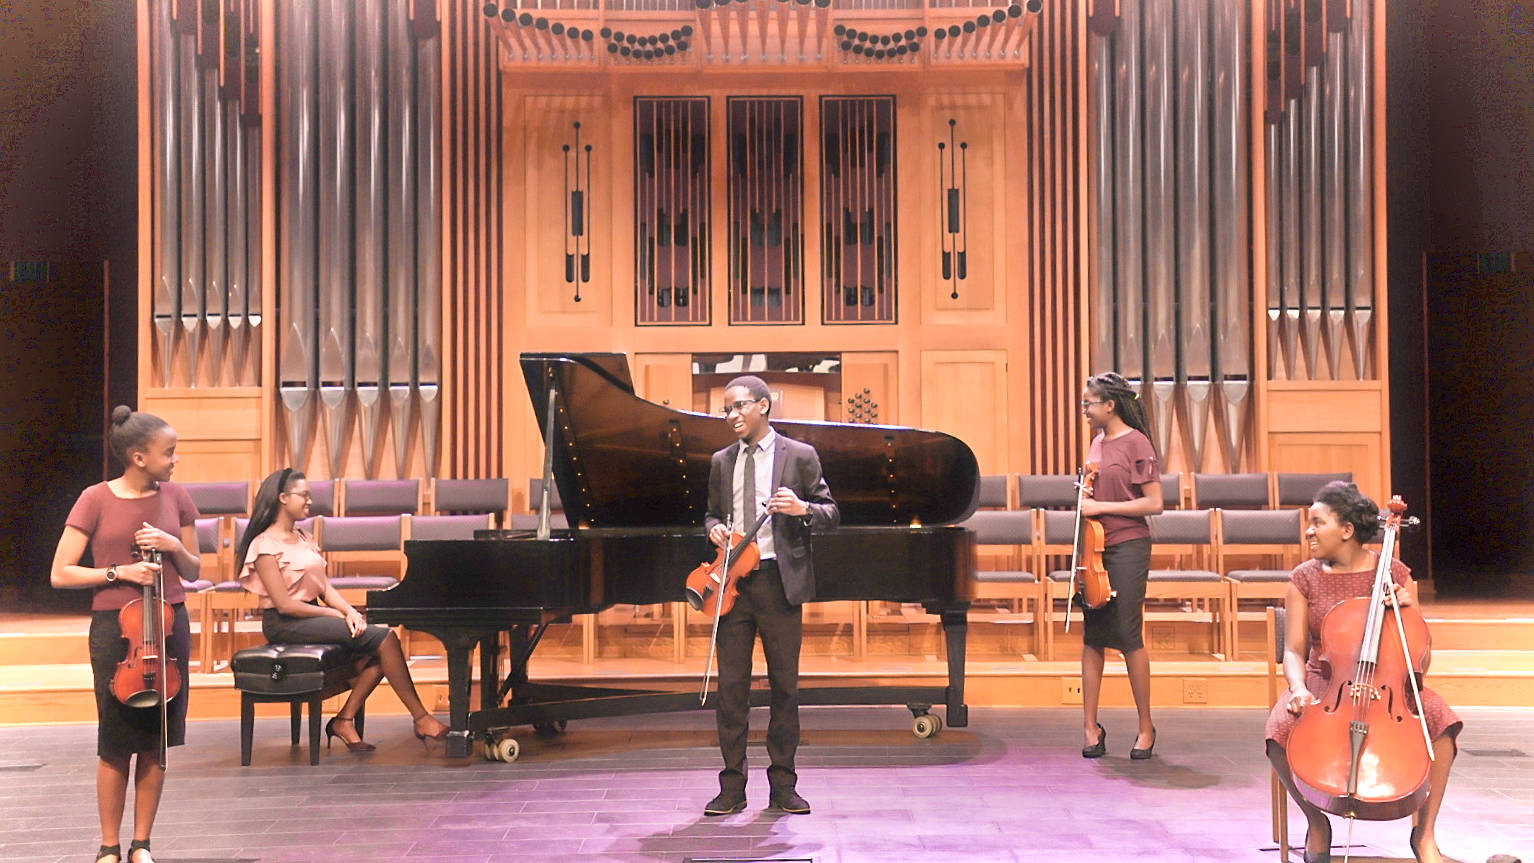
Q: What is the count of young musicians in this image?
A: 5